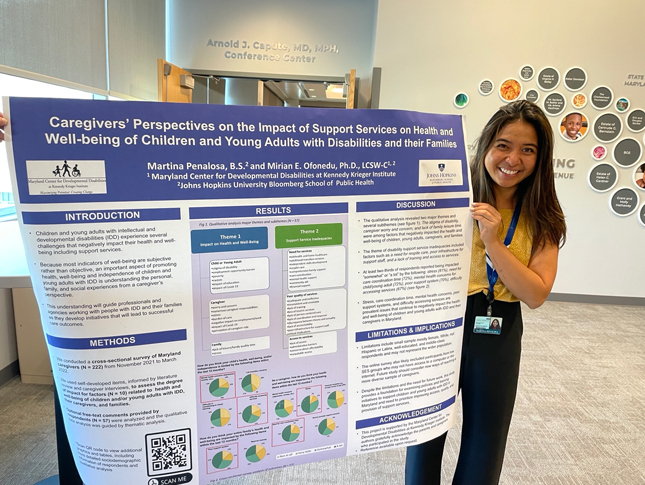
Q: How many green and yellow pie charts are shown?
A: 11